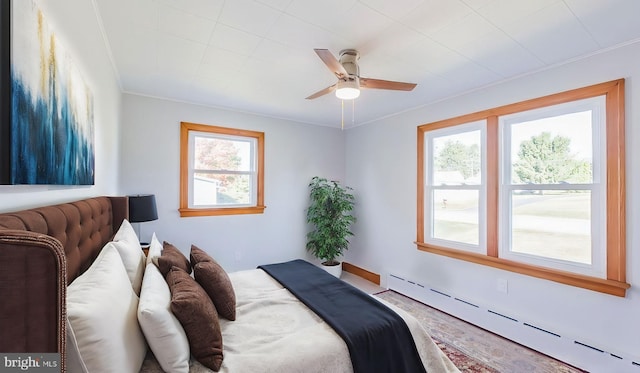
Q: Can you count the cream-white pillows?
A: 4